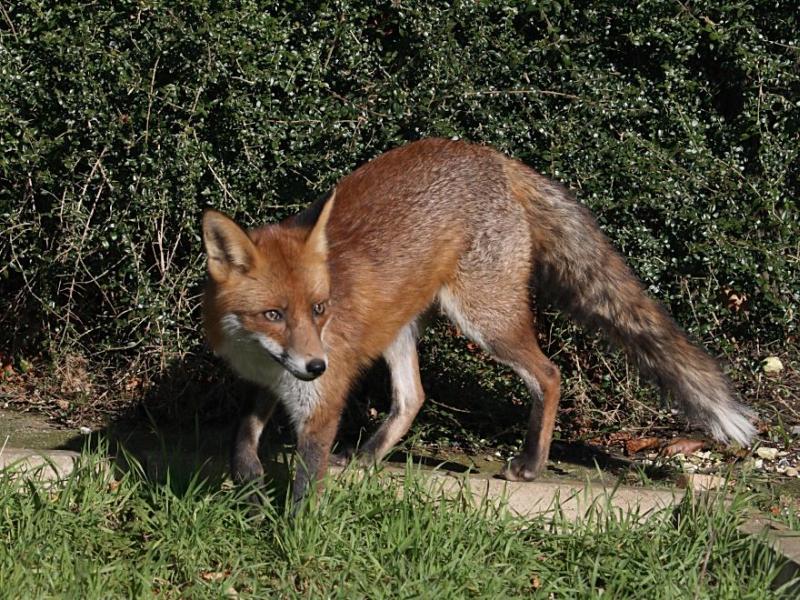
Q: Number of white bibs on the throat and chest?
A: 1